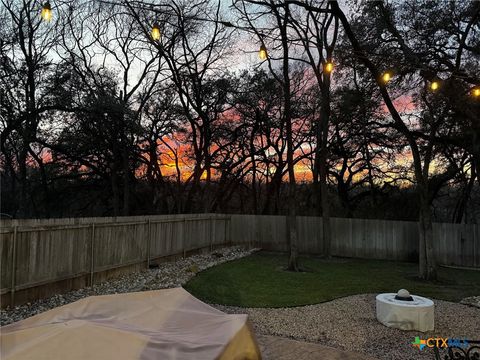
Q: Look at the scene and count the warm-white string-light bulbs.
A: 7